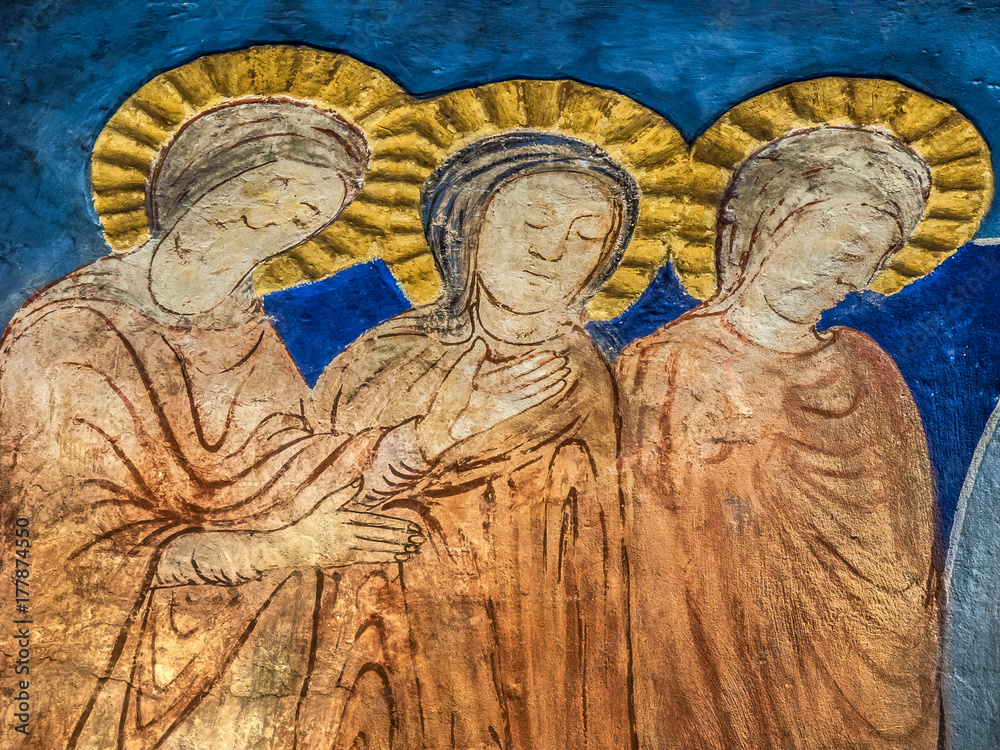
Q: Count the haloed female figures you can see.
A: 3